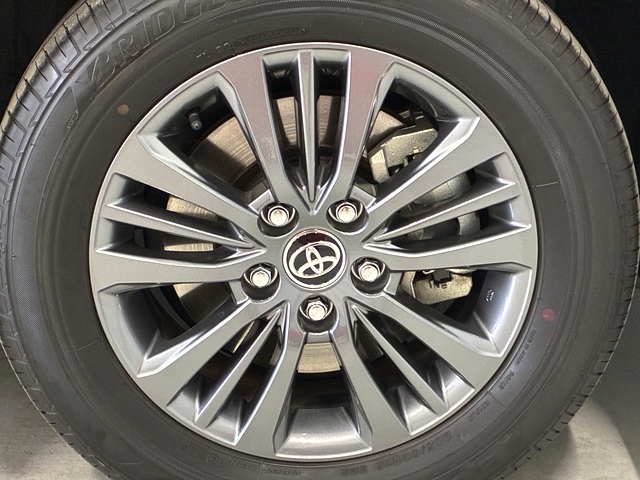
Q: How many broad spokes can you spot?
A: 10